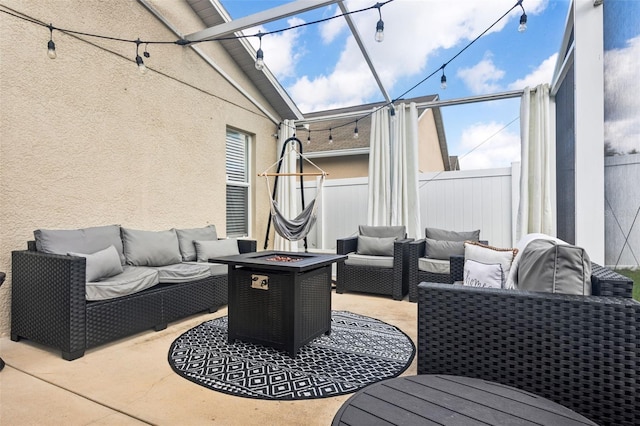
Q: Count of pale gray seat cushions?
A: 5